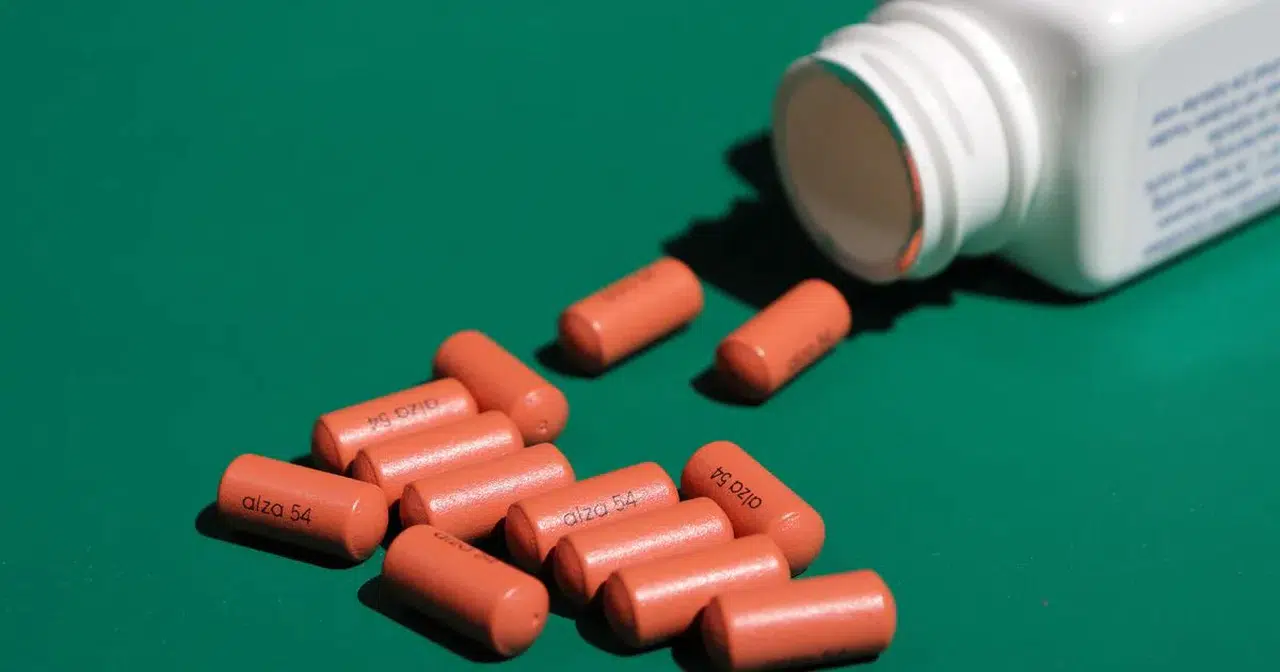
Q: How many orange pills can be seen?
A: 13